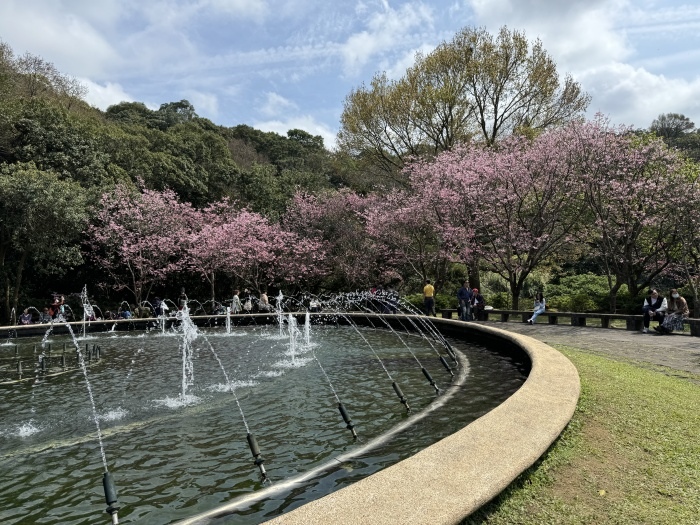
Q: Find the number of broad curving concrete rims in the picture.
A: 1